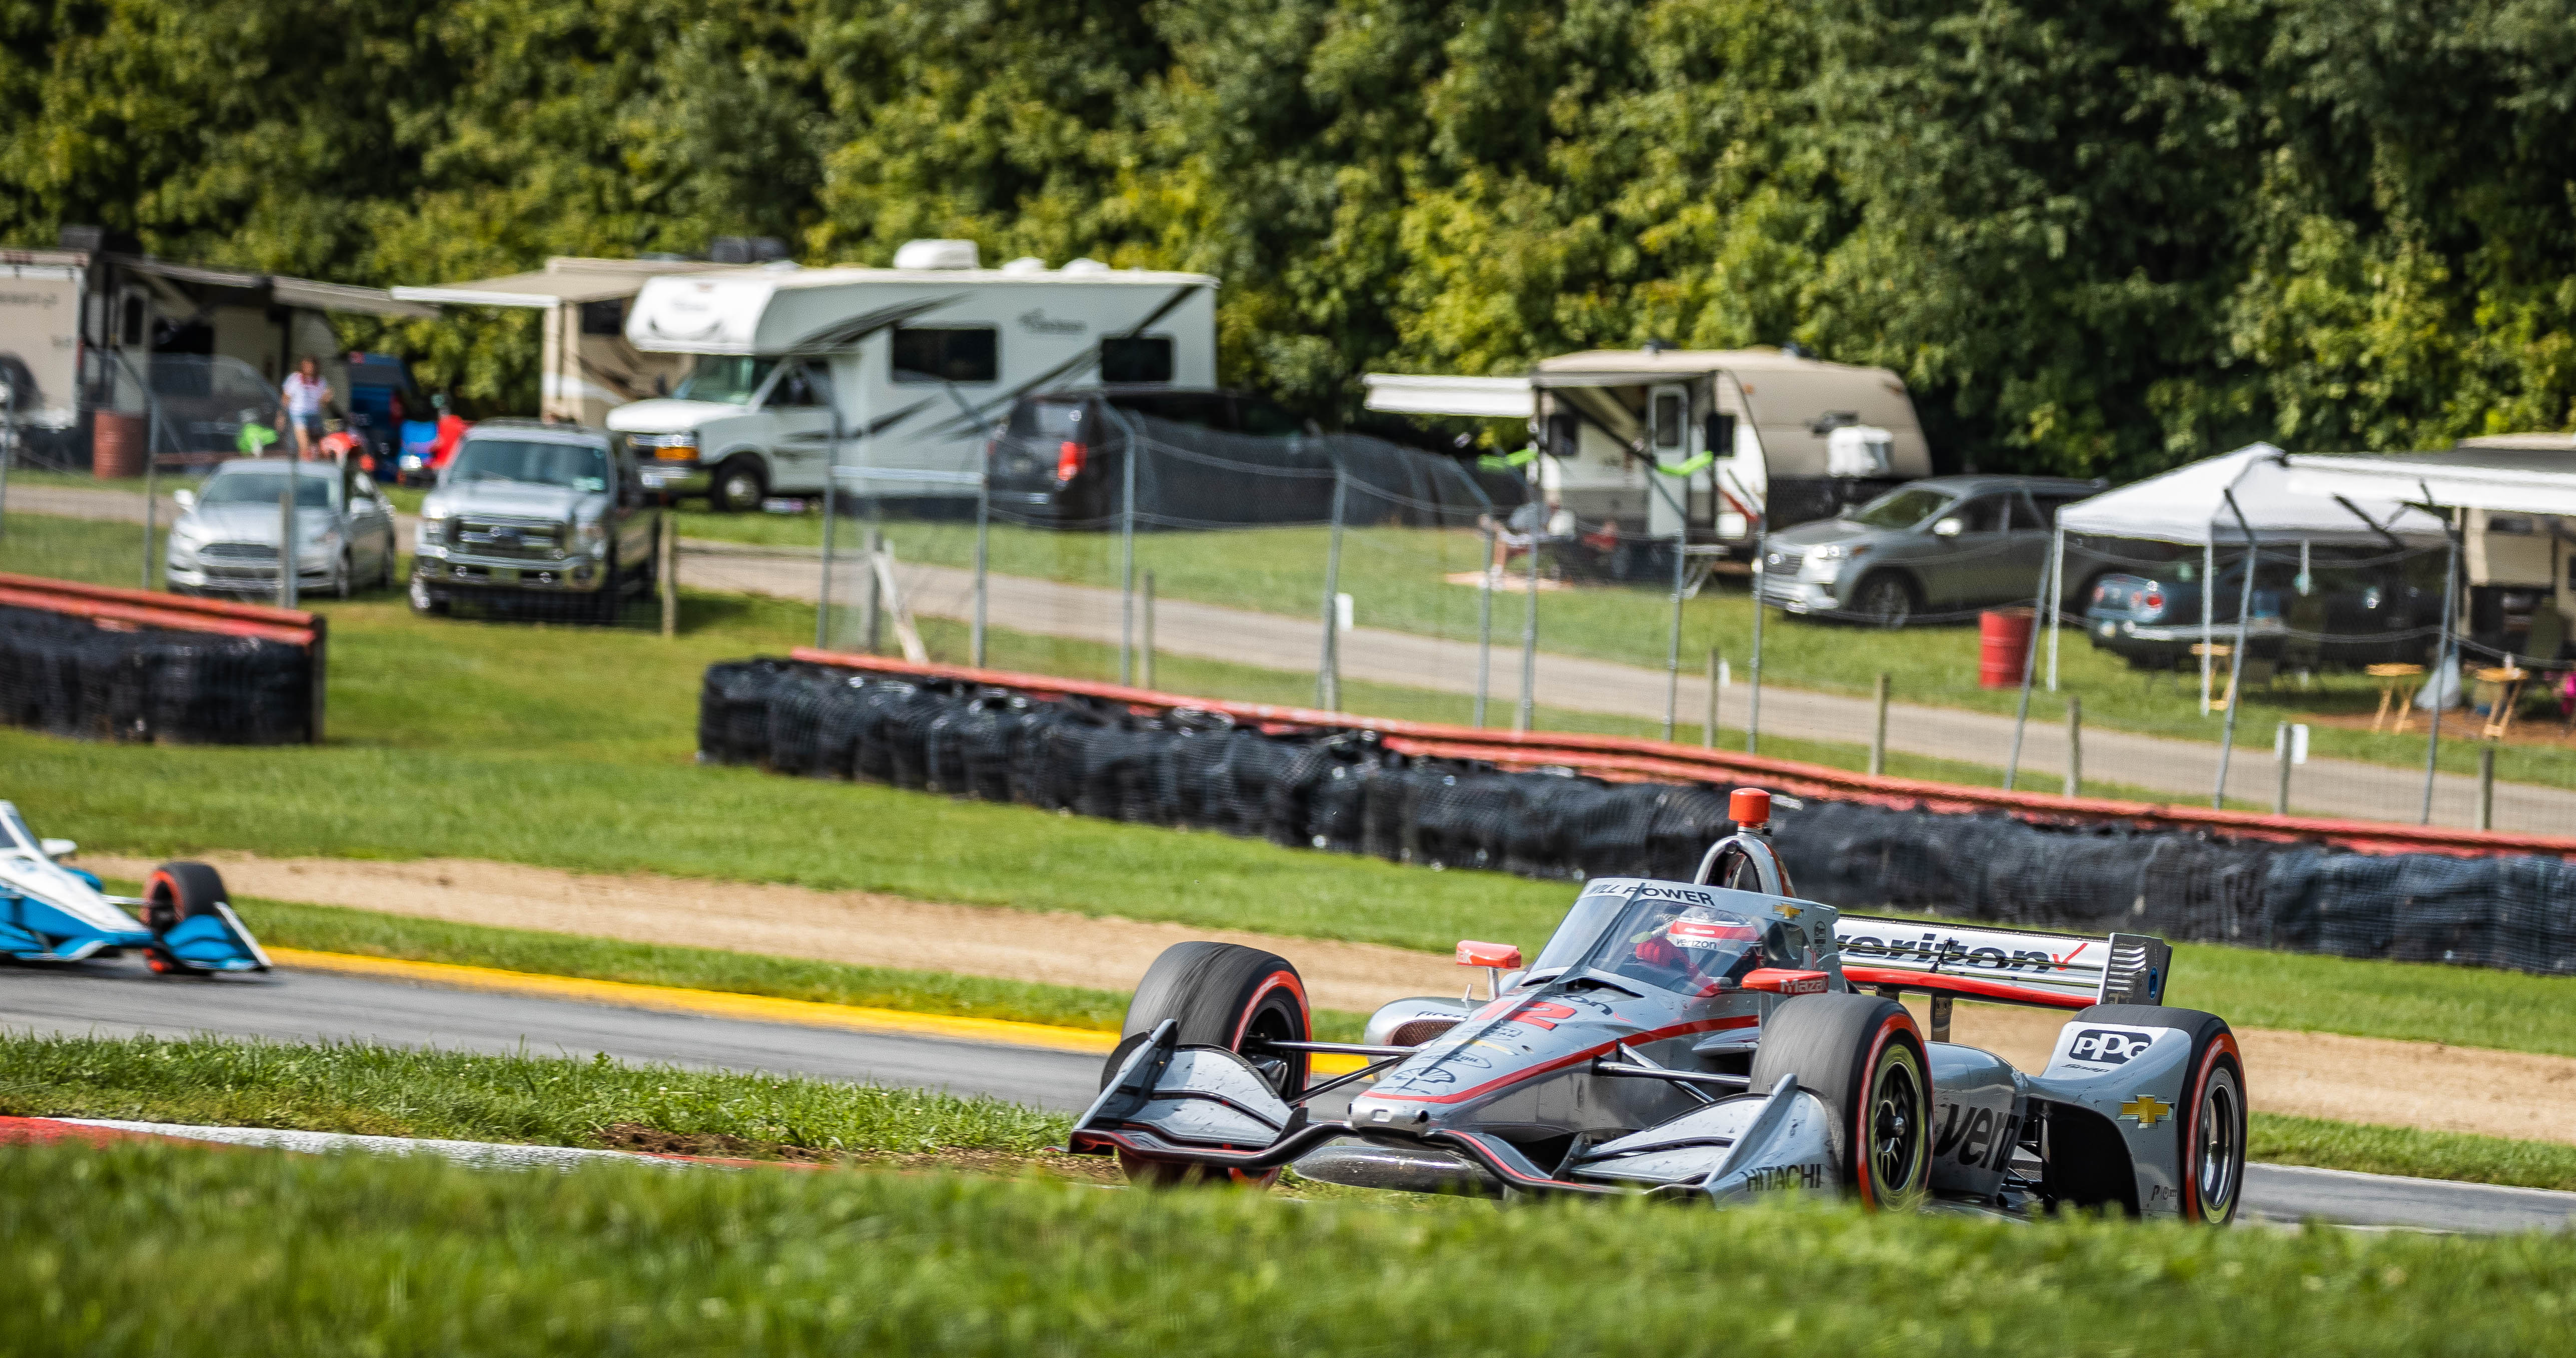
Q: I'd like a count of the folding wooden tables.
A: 3